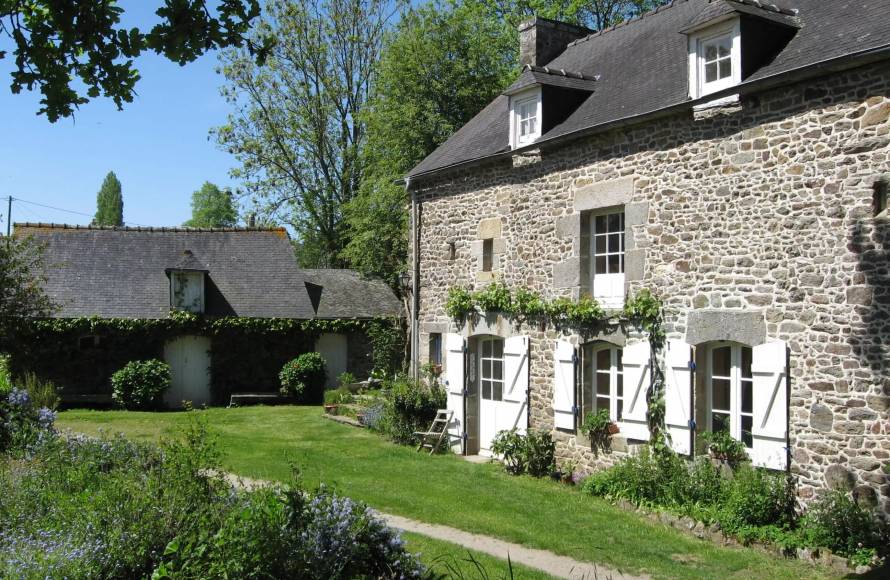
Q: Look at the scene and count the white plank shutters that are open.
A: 6